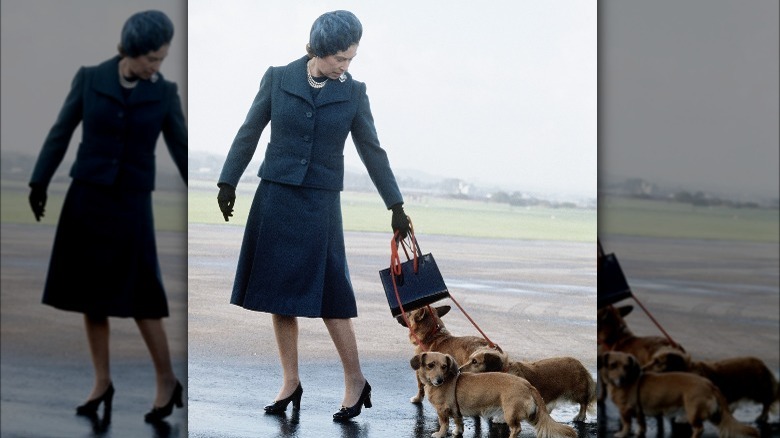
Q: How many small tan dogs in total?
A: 3